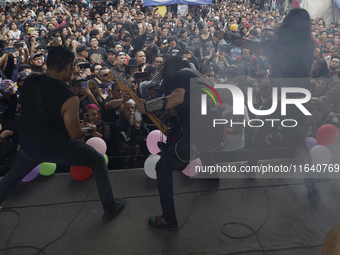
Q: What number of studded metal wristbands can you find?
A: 1